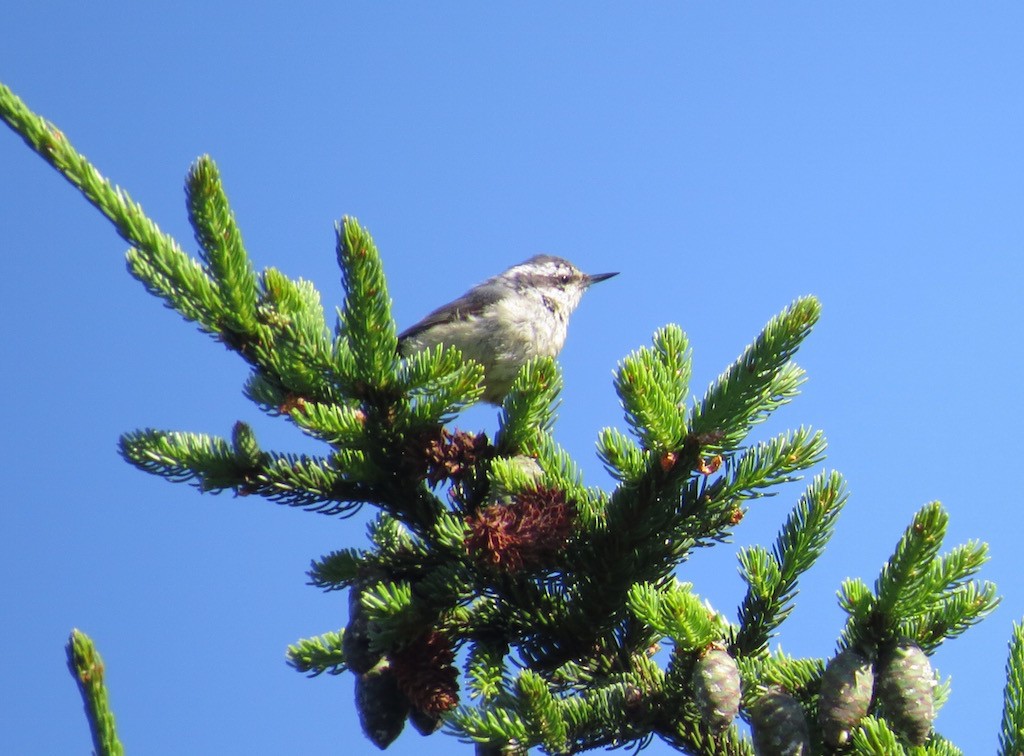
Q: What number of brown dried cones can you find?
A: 3